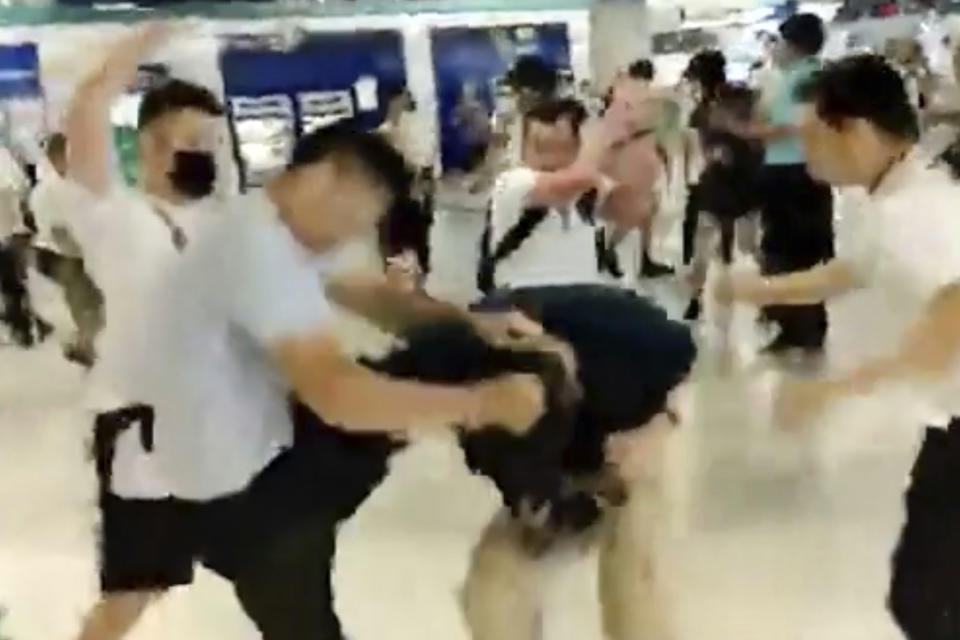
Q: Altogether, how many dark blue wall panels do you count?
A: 3